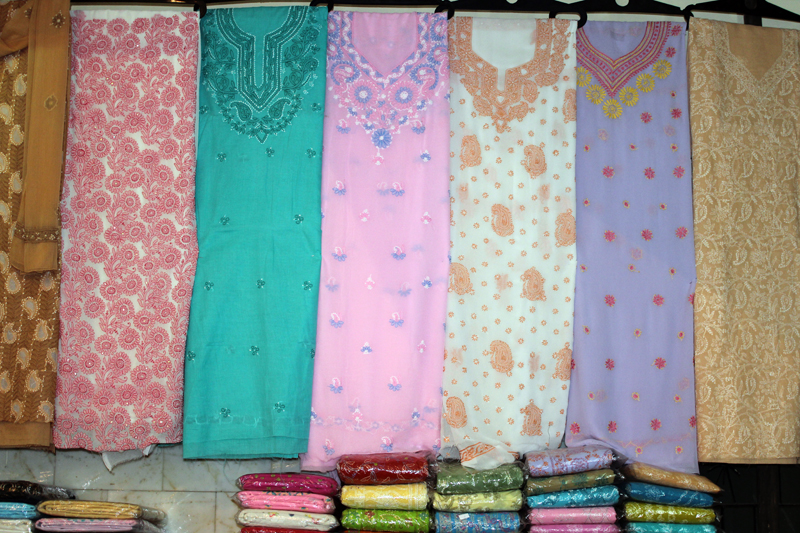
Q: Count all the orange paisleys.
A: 11